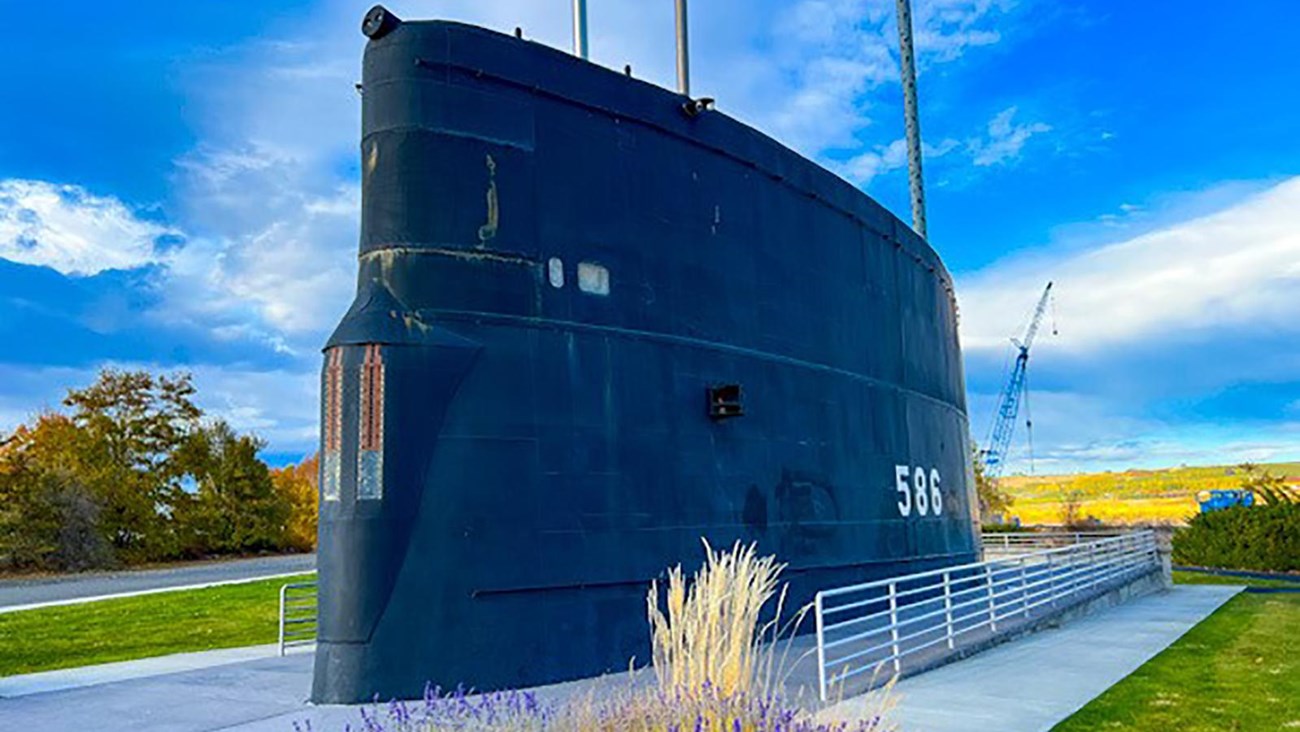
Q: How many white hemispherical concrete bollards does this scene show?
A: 0